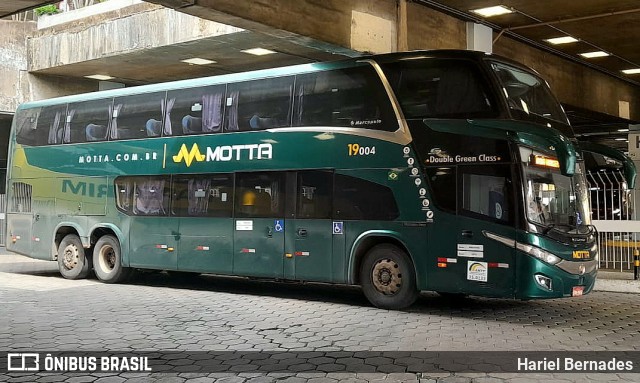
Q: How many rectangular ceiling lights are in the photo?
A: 7